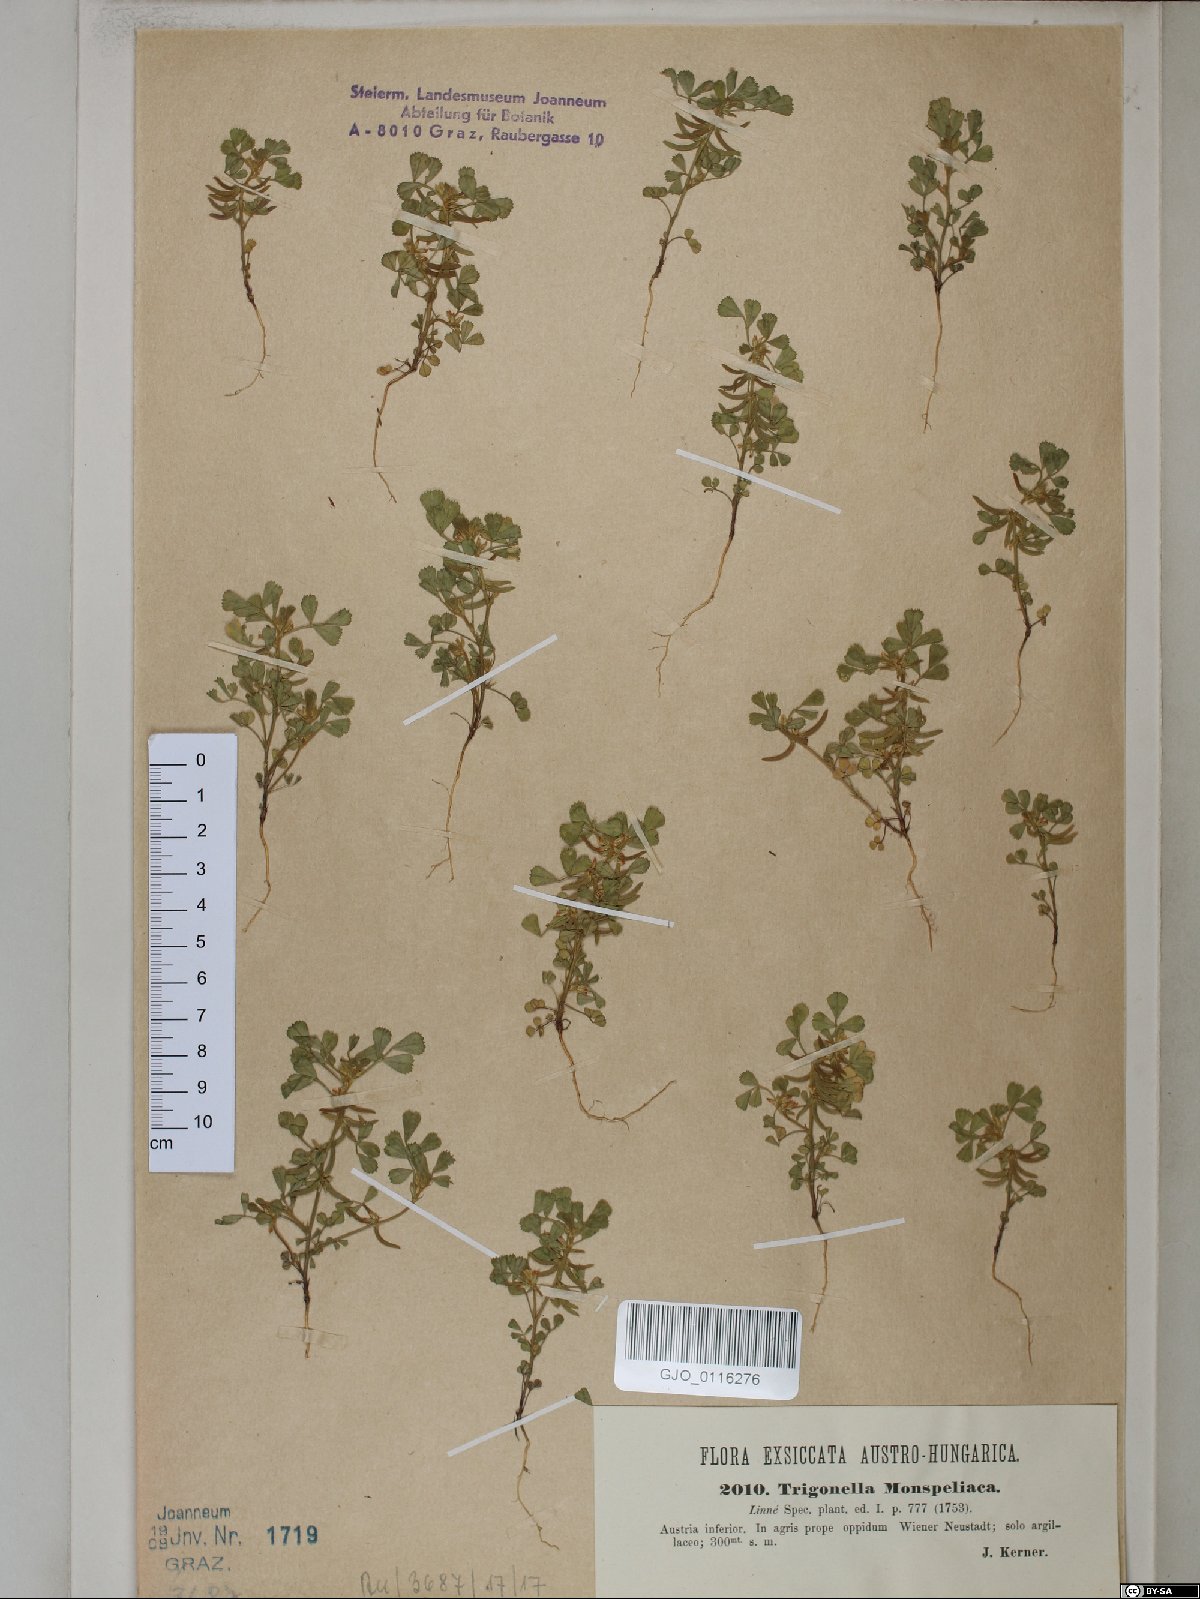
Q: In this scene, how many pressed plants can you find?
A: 15